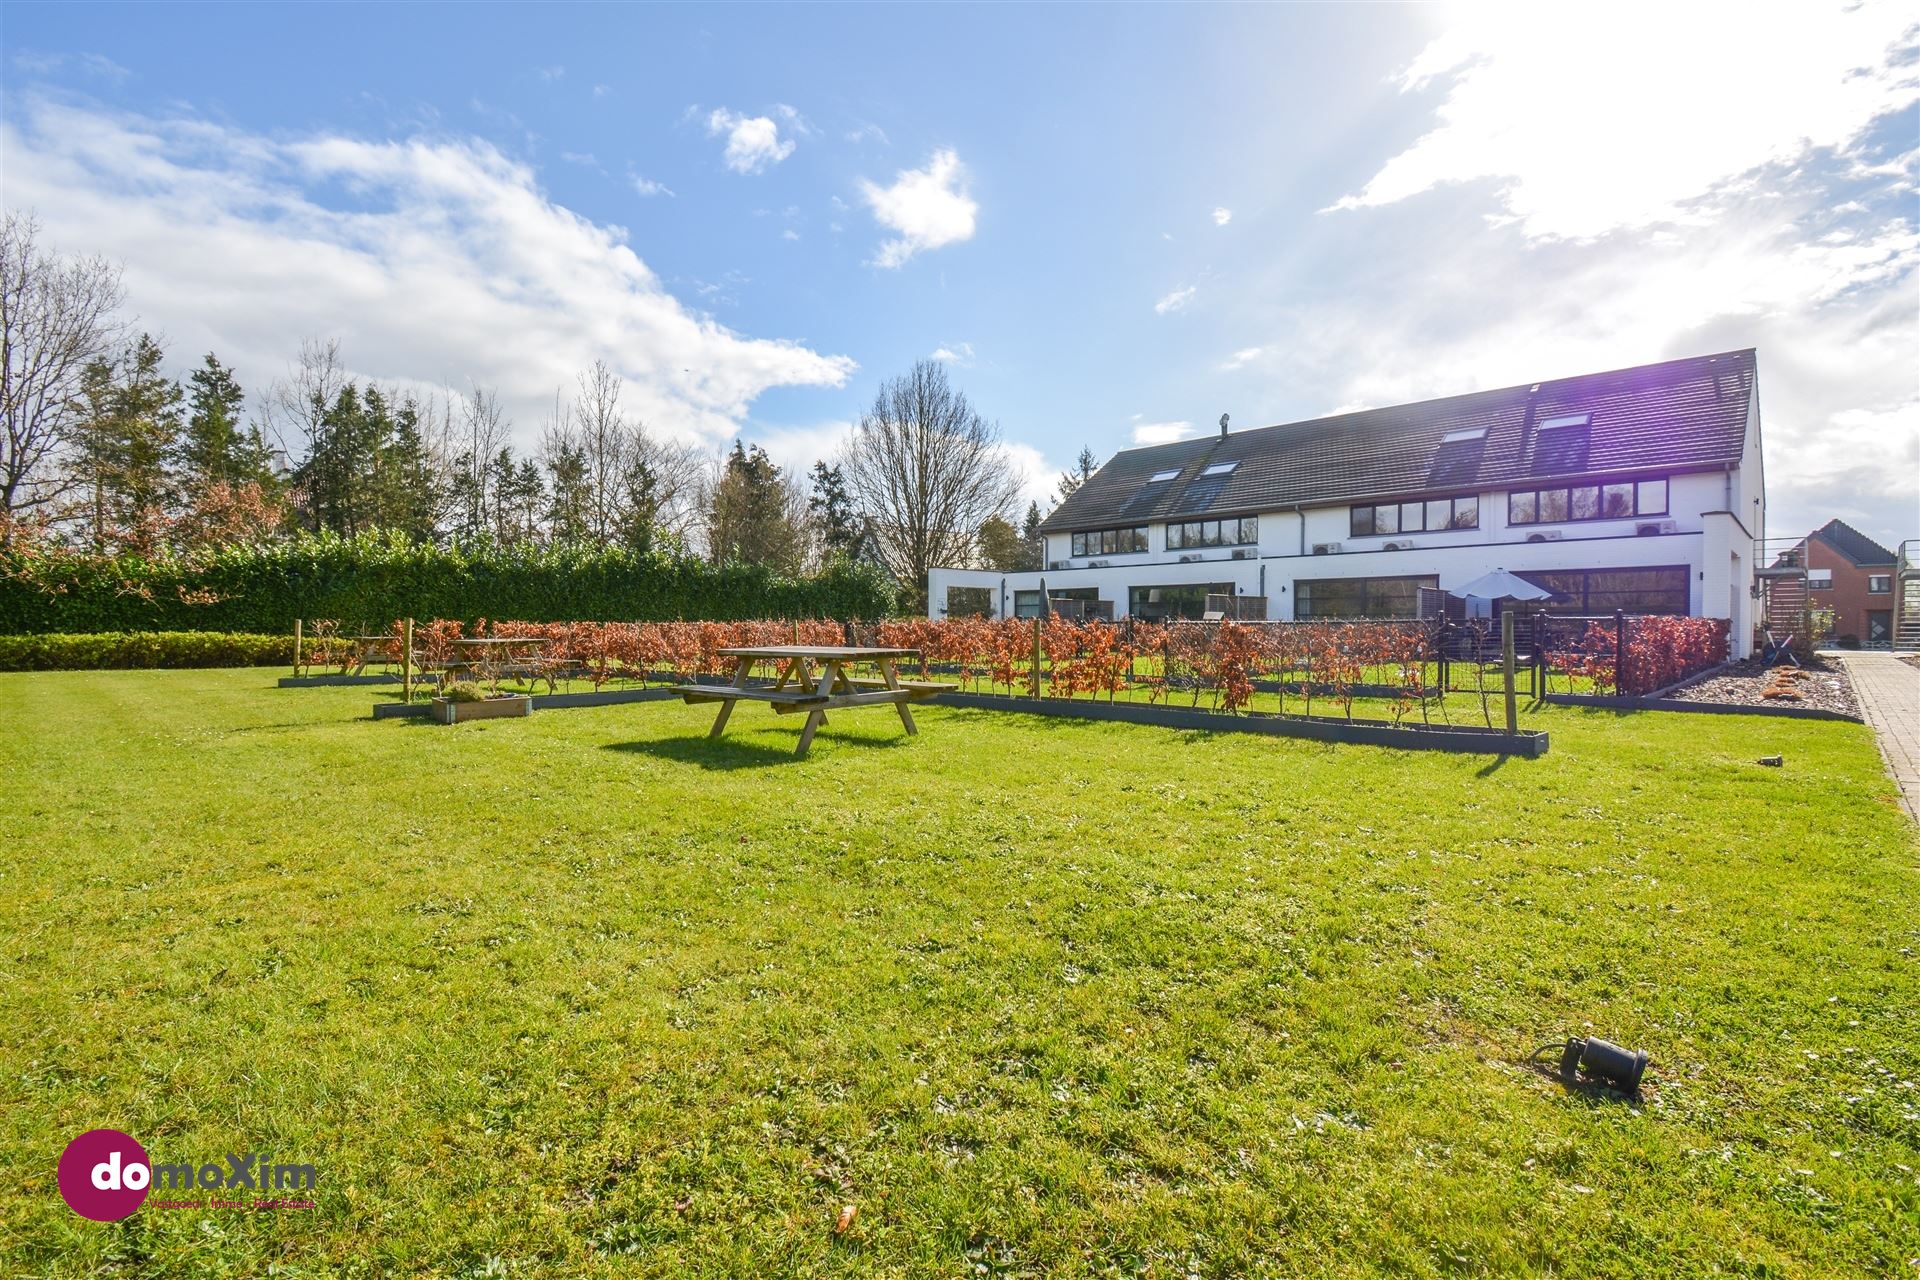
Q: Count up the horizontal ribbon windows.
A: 4